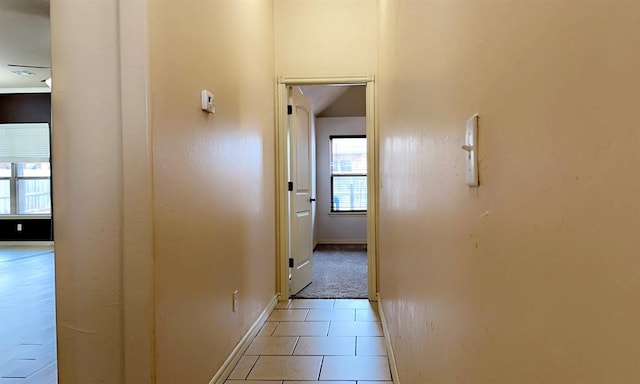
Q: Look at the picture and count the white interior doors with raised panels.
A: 1